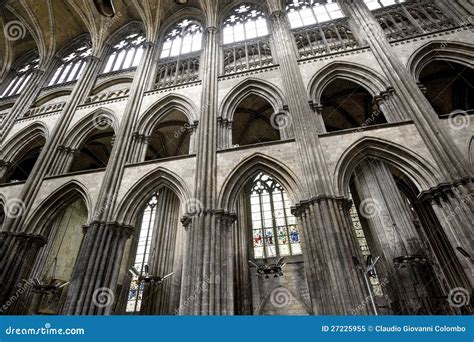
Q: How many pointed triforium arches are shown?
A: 6